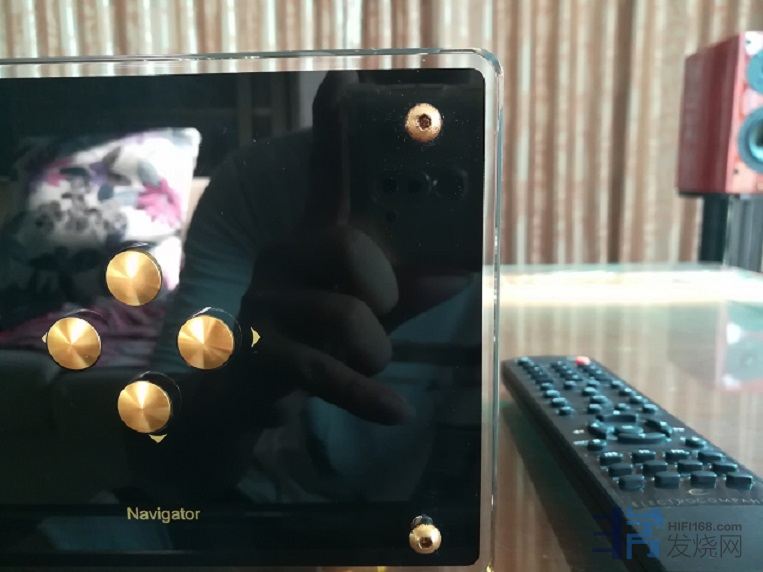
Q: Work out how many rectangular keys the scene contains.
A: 12